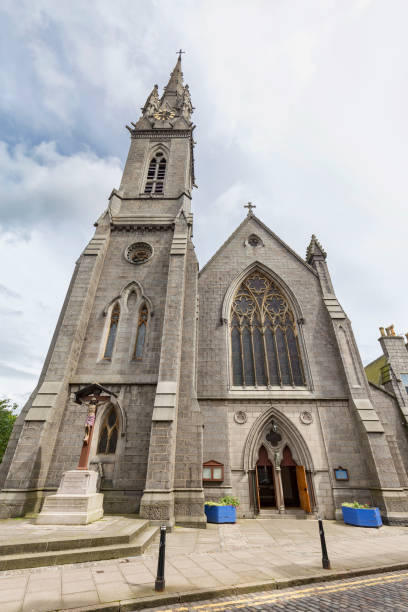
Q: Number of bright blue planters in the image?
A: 2